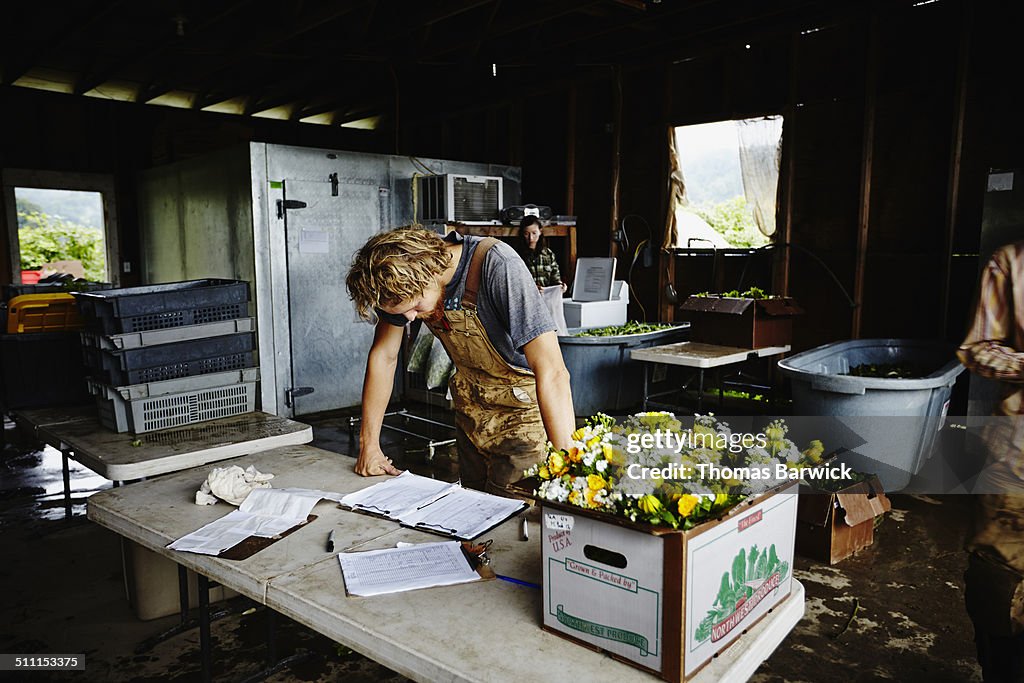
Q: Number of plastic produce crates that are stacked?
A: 4